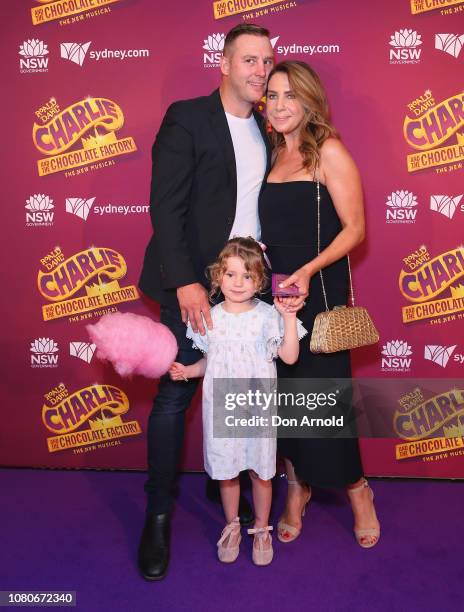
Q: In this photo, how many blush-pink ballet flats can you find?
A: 2